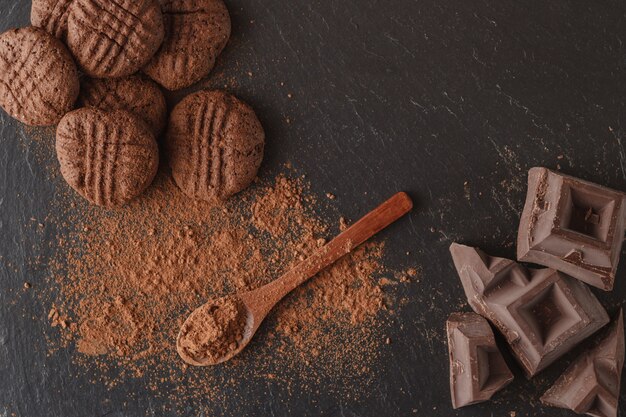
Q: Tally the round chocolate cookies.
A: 7